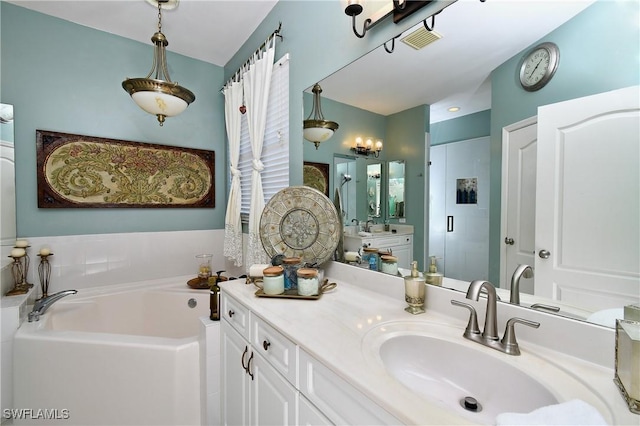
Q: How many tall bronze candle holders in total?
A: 3